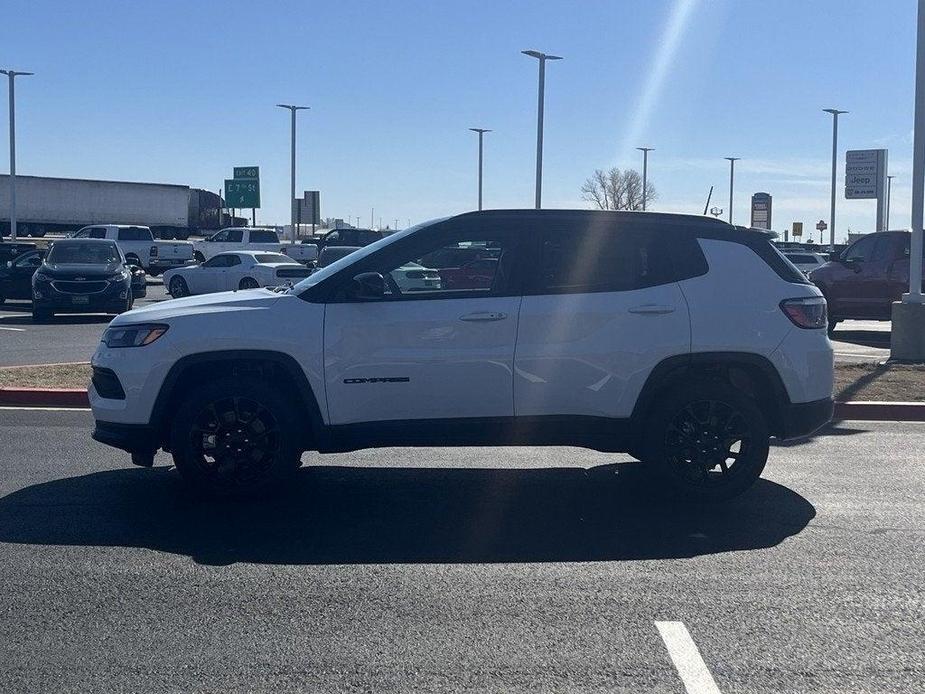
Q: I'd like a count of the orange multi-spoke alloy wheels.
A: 0